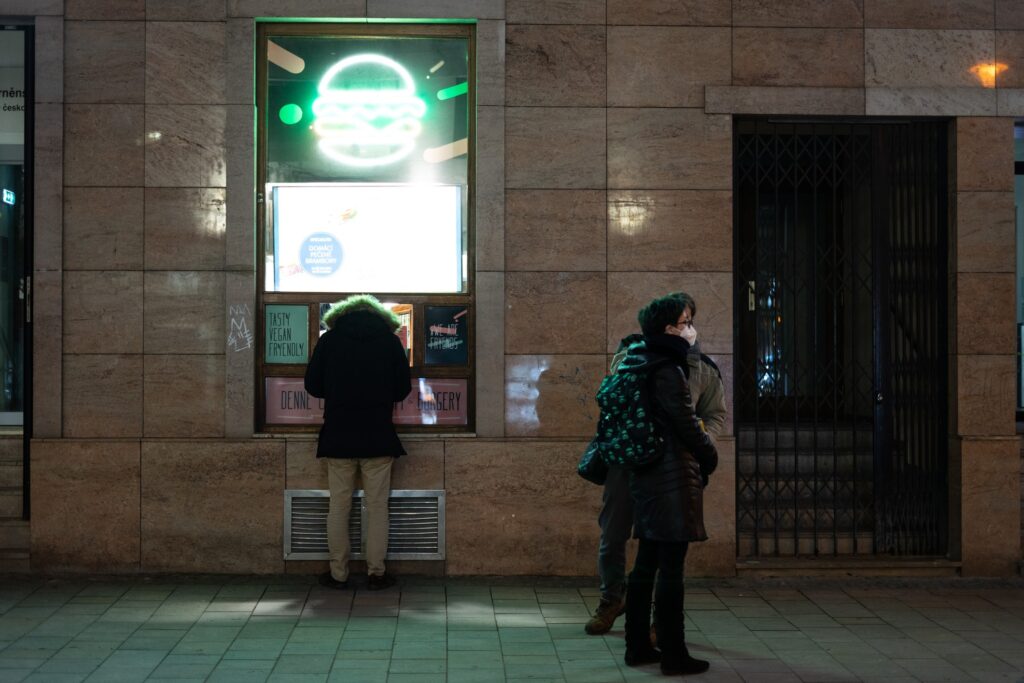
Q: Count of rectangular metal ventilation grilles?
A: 1